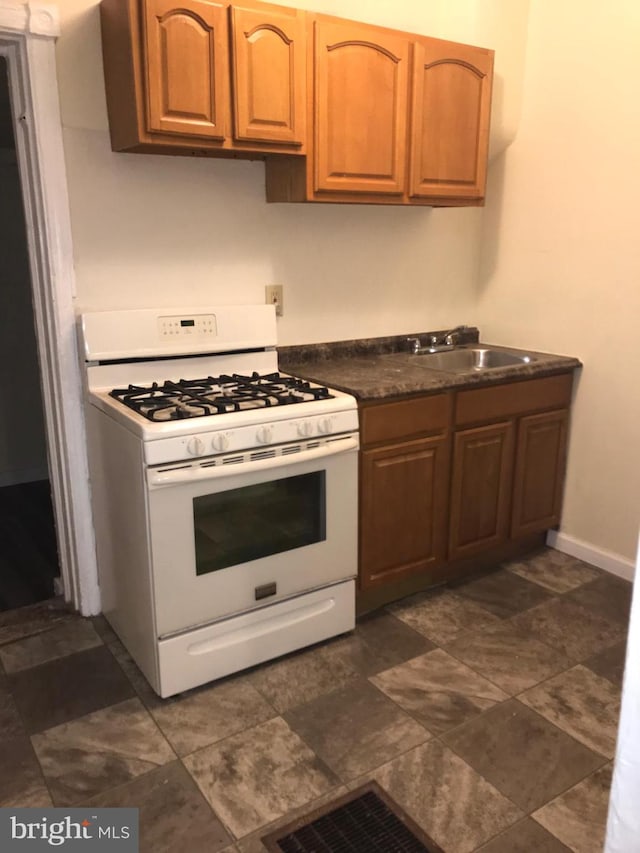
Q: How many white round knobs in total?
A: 5